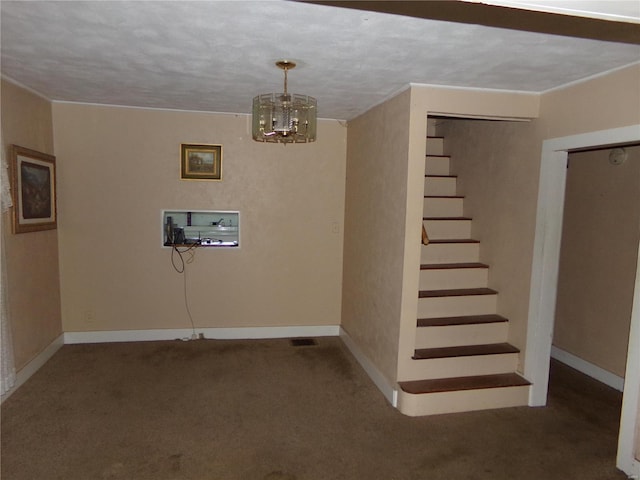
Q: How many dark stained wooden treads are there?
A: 11